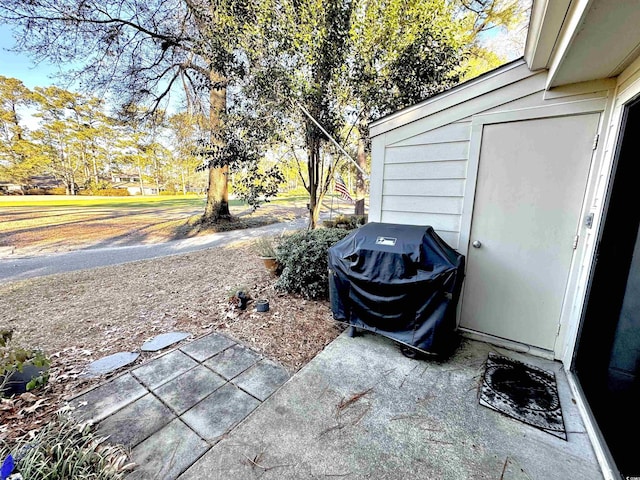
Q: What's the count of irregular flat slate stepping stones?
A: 2